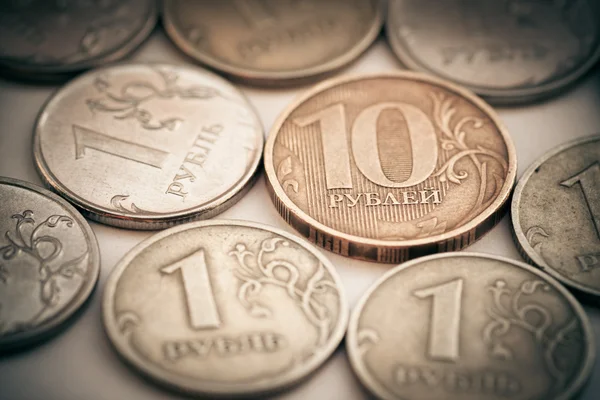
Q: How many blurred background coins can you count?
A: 3